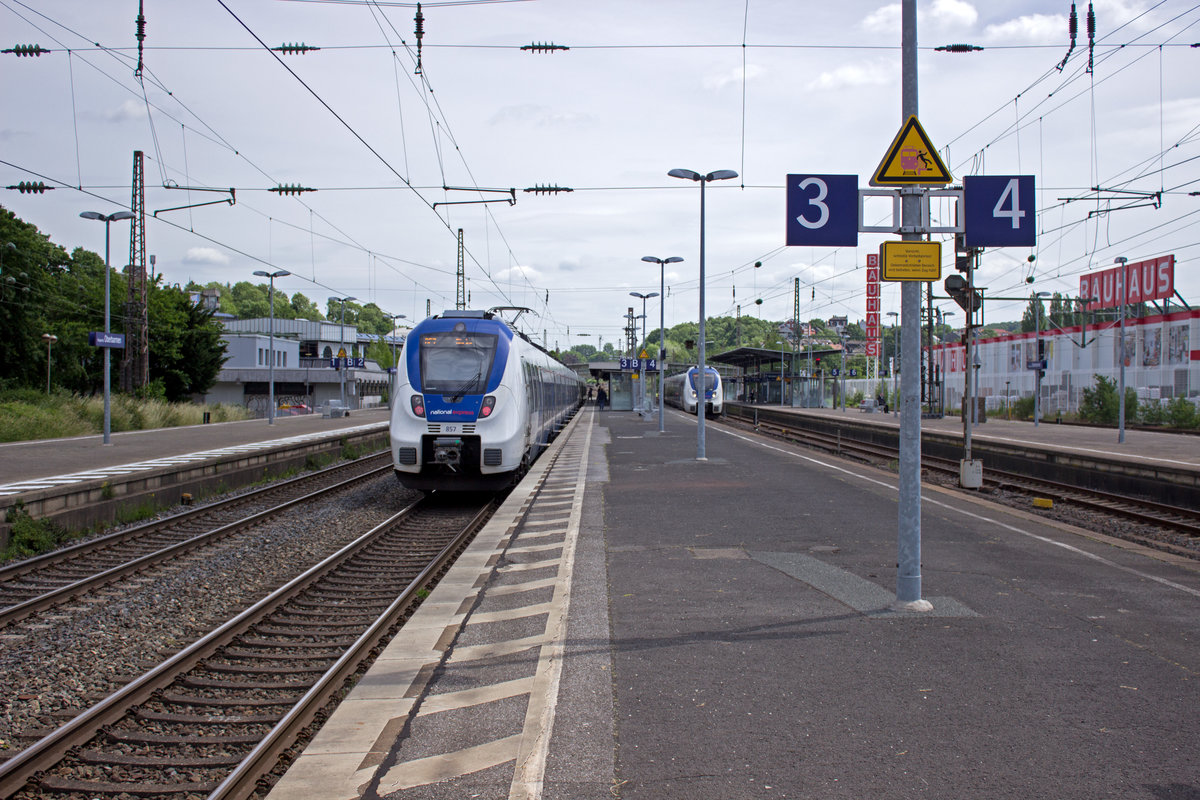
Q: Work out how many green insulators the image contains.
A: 6